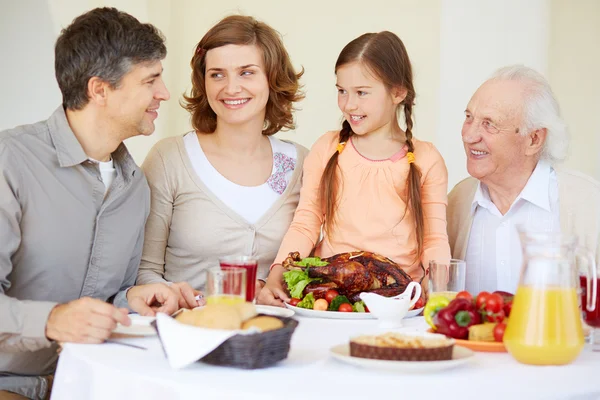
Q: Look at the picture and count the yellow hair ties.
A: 2